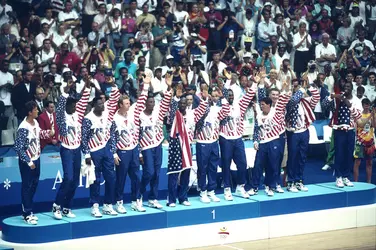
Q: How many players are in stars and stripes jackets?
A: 12